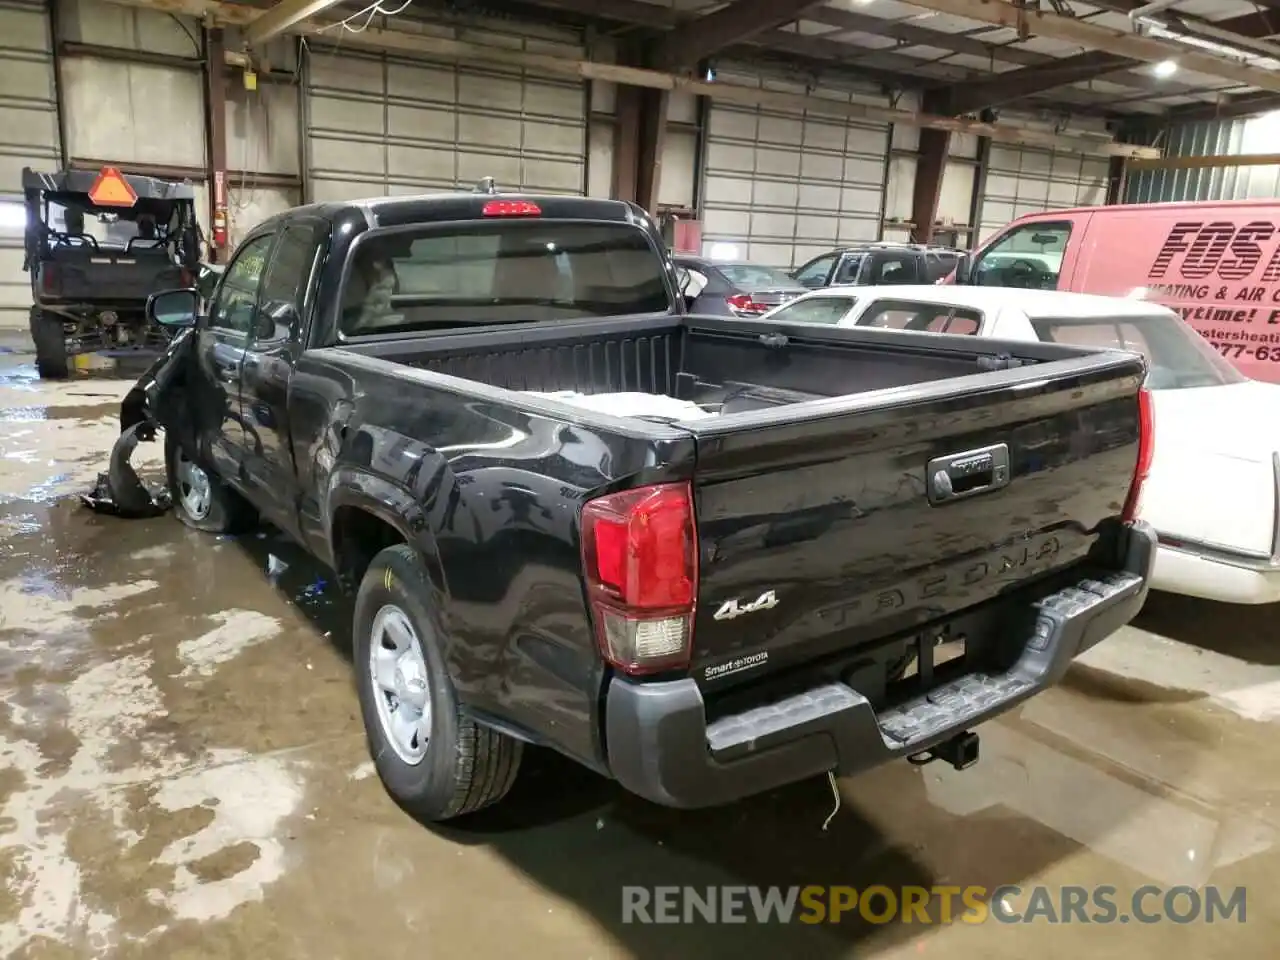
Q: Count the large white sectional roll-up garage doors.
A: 4